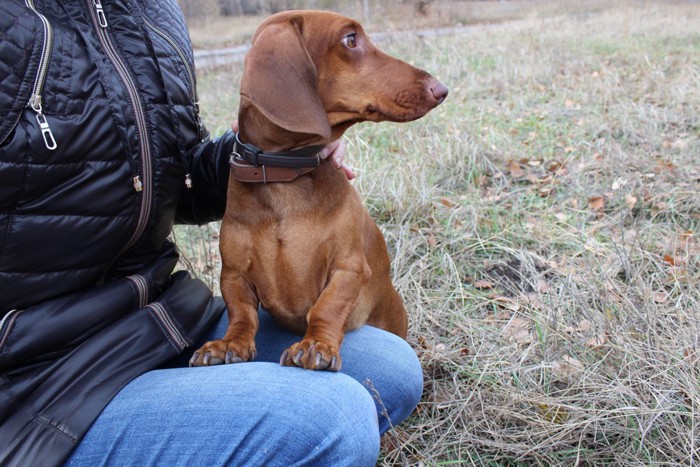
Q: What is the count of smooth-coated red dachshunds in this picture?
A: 1